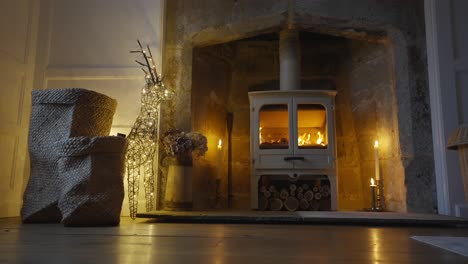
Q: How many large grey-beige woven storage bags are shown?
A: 2